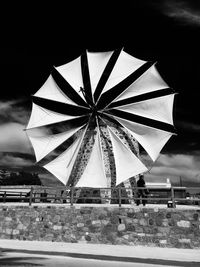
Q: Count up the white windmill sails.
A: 12